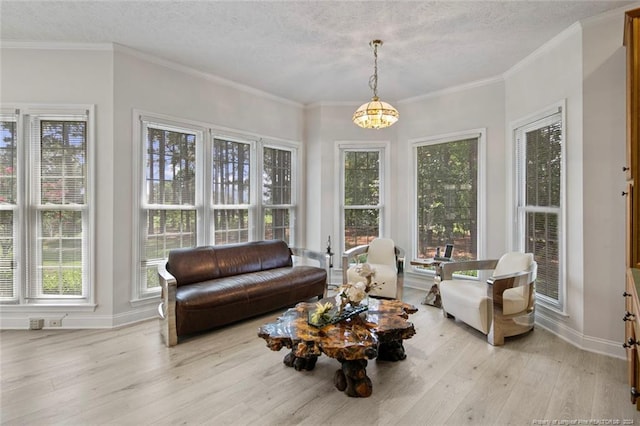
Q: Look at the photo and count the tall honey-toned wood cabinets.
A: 1